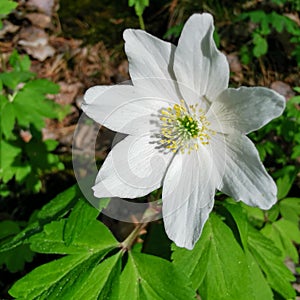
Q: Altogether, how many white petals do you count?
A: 7